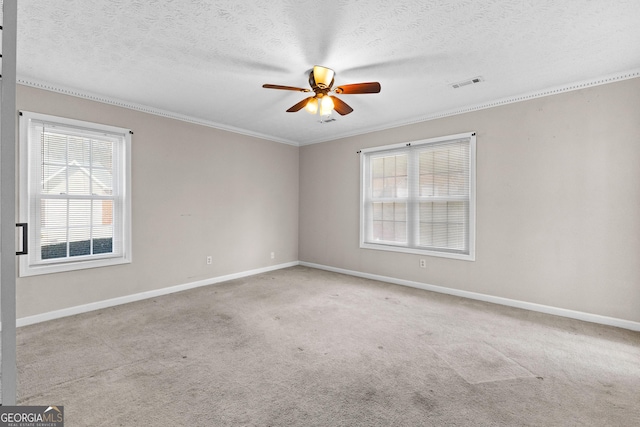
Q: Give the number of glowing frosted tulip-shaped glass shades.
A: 3